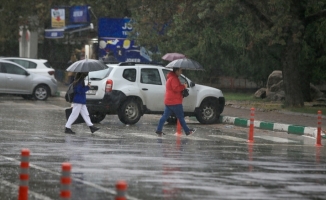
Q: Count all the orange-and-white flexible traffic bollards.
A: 6